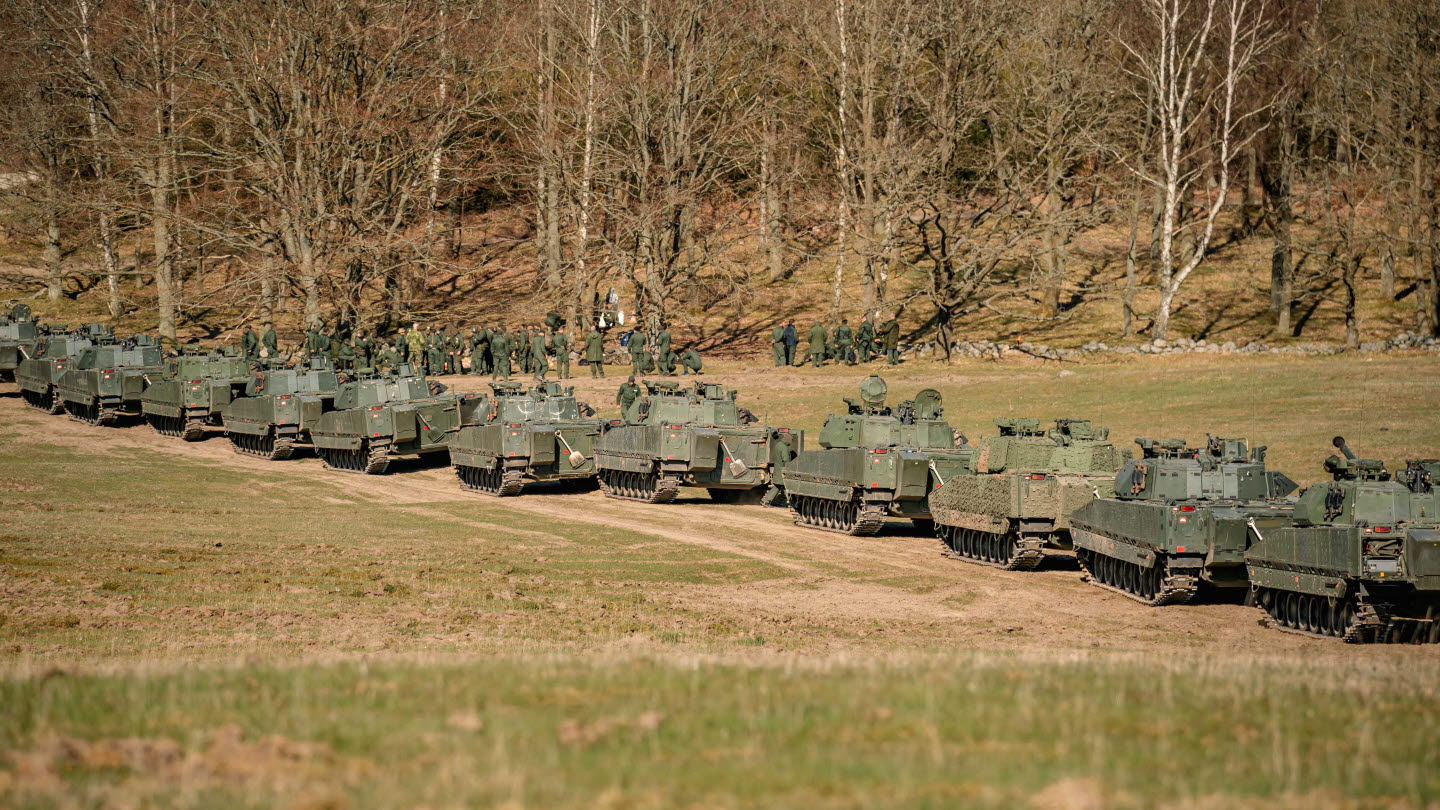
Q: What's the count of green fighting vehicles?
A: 12